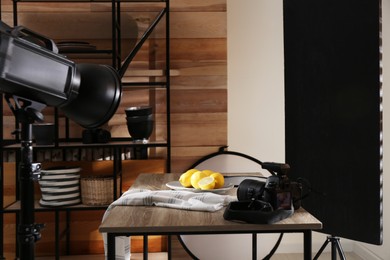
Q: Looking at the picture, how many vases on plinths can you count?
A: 0